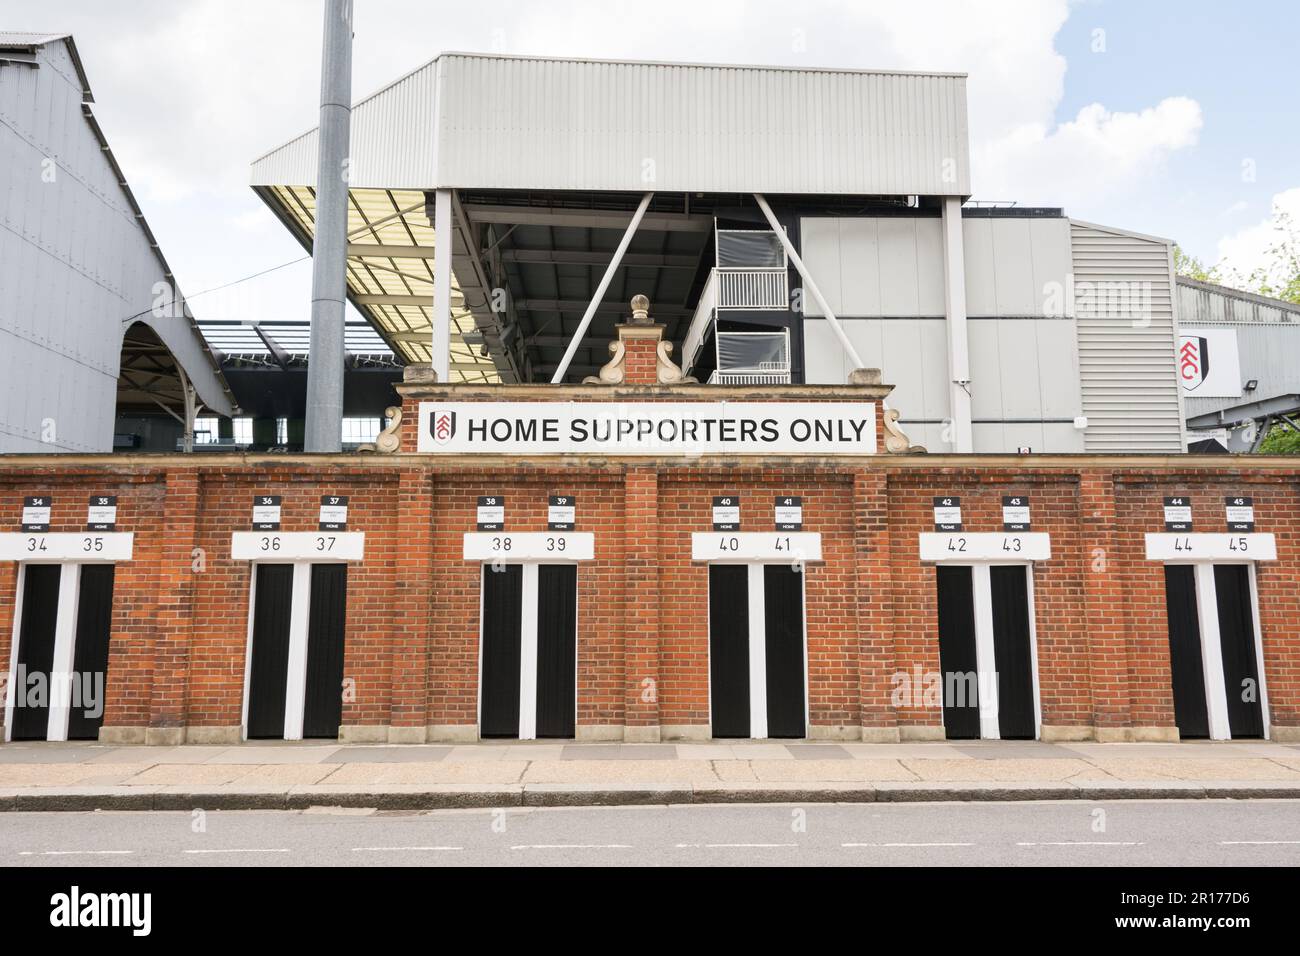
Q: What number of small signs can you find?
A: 12